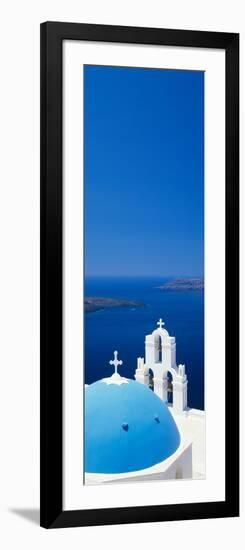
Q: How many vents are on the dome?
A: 2